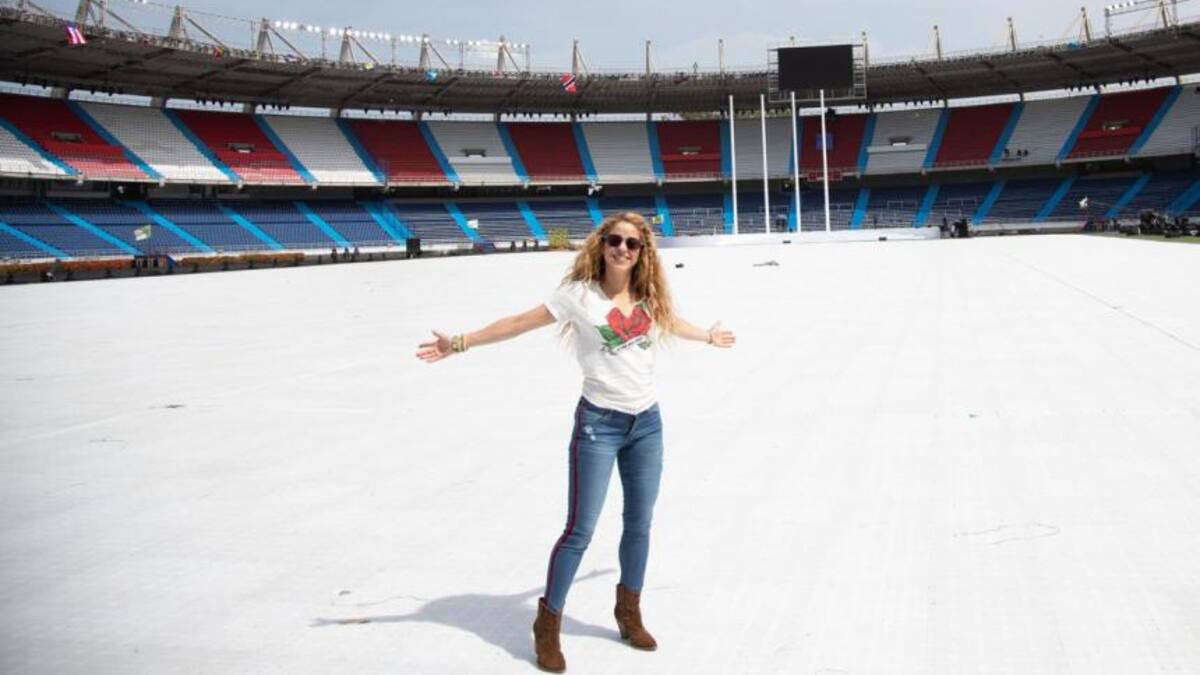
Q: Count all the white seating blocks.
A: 9